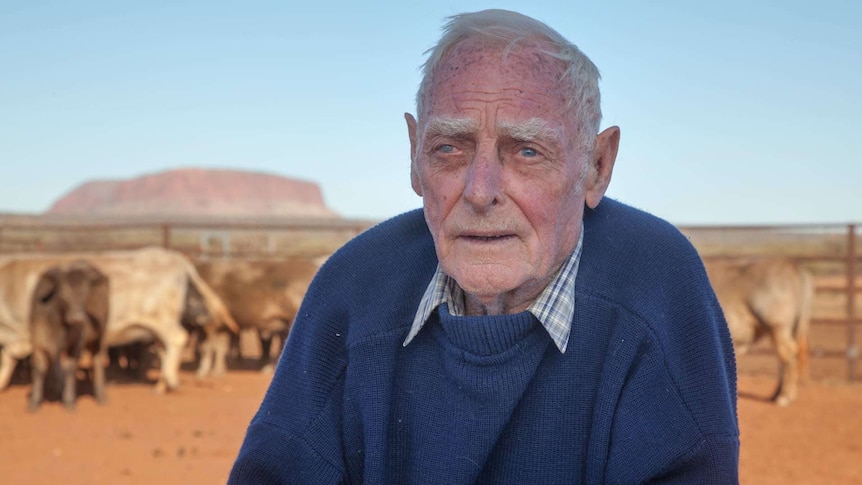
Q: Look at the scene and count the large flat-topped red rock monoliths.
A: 1